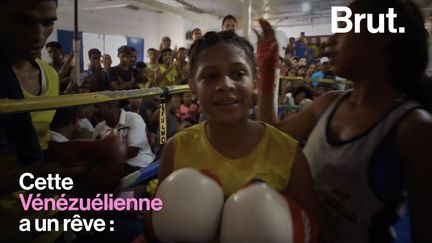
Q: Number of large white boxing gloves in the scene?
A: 2